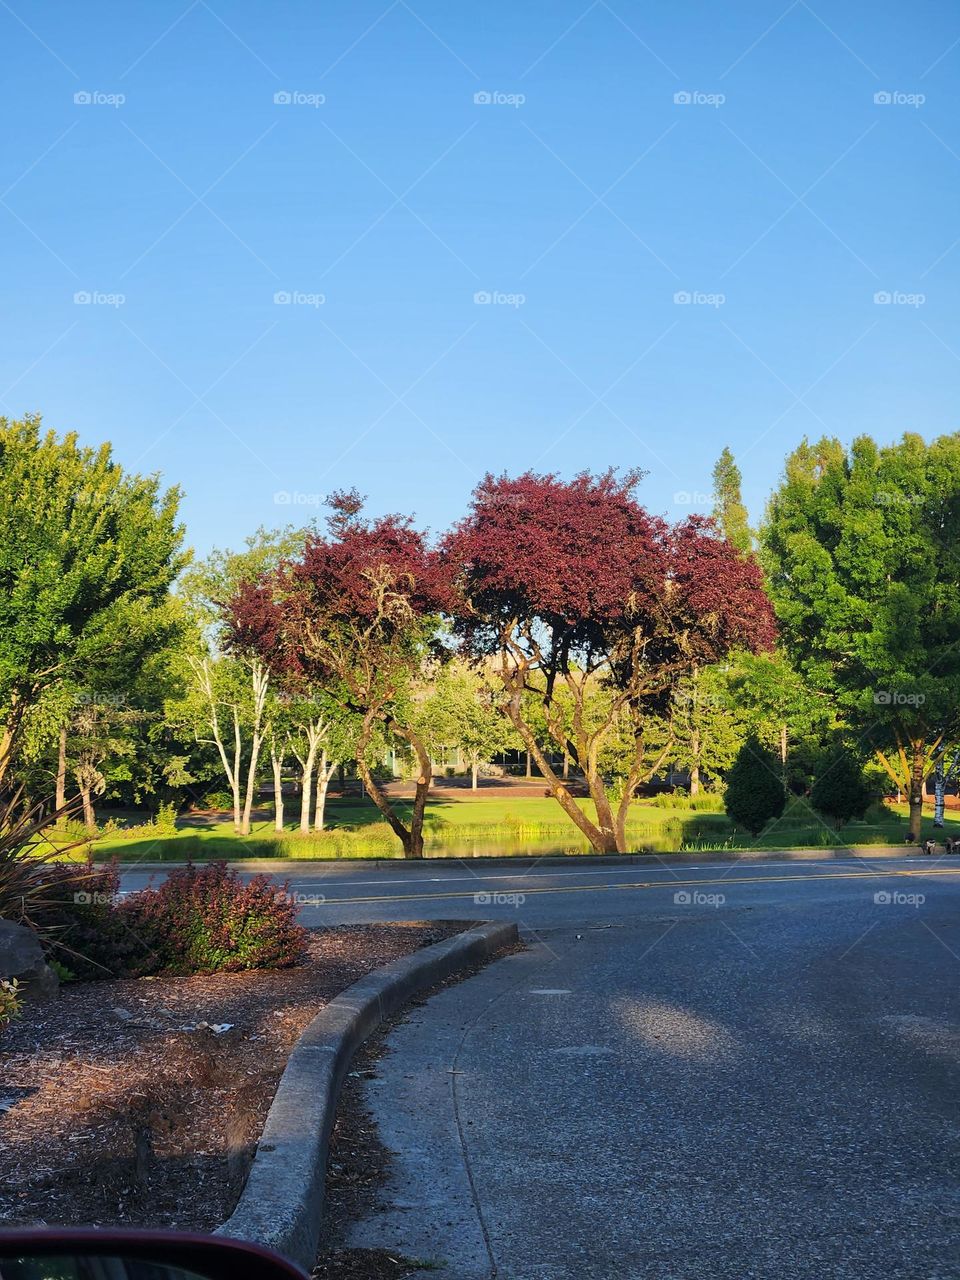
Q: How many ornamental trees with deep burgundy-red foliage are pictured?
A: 2